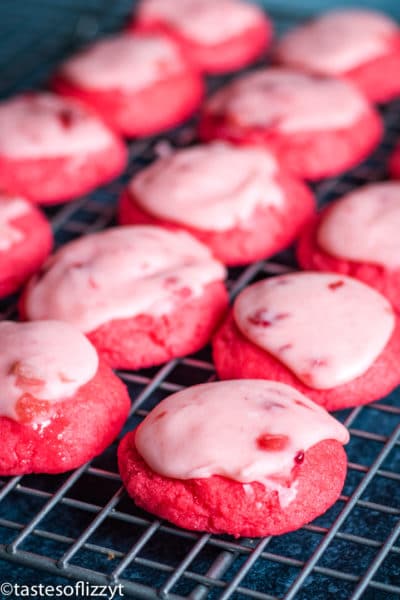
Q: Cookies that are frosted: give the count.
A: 12